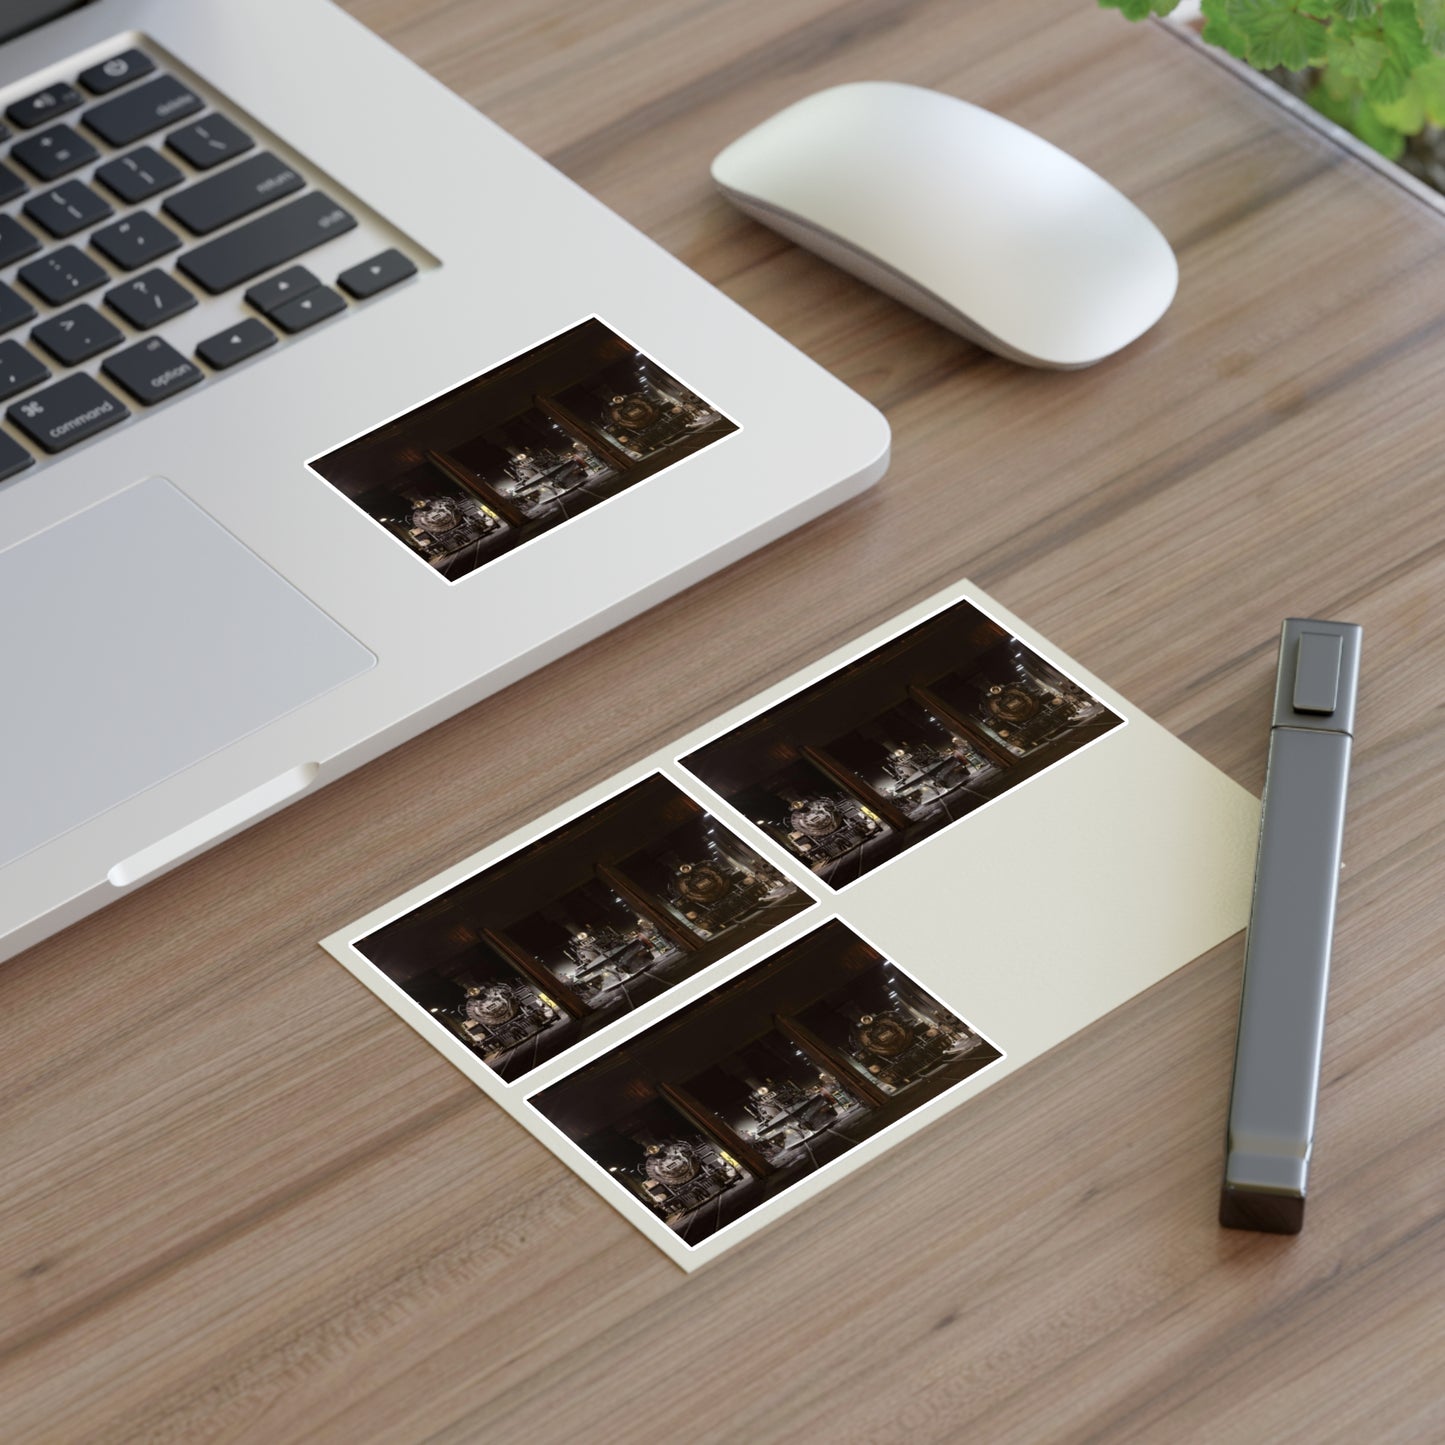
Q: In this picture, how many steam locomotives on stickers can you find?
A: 12